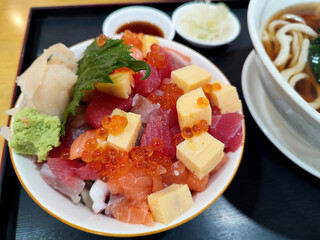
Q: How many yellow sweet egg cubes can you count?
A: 8